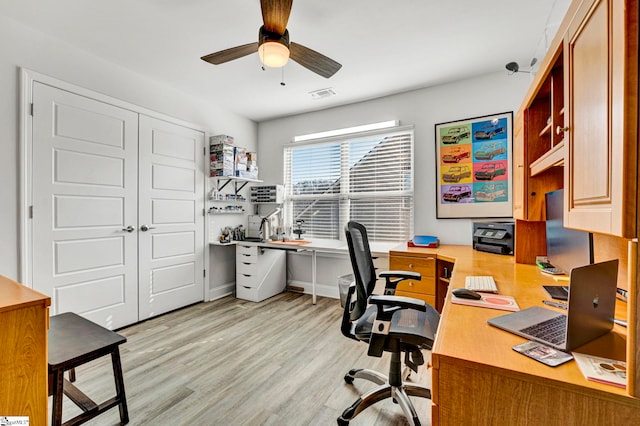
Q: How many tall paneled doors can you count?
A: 2